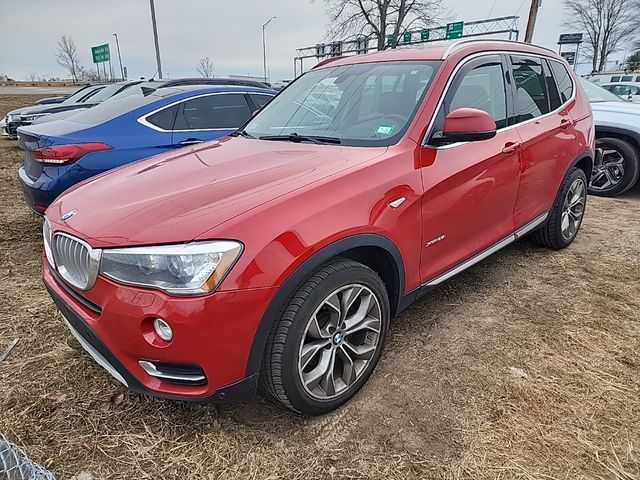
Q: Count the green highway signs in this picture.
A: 5